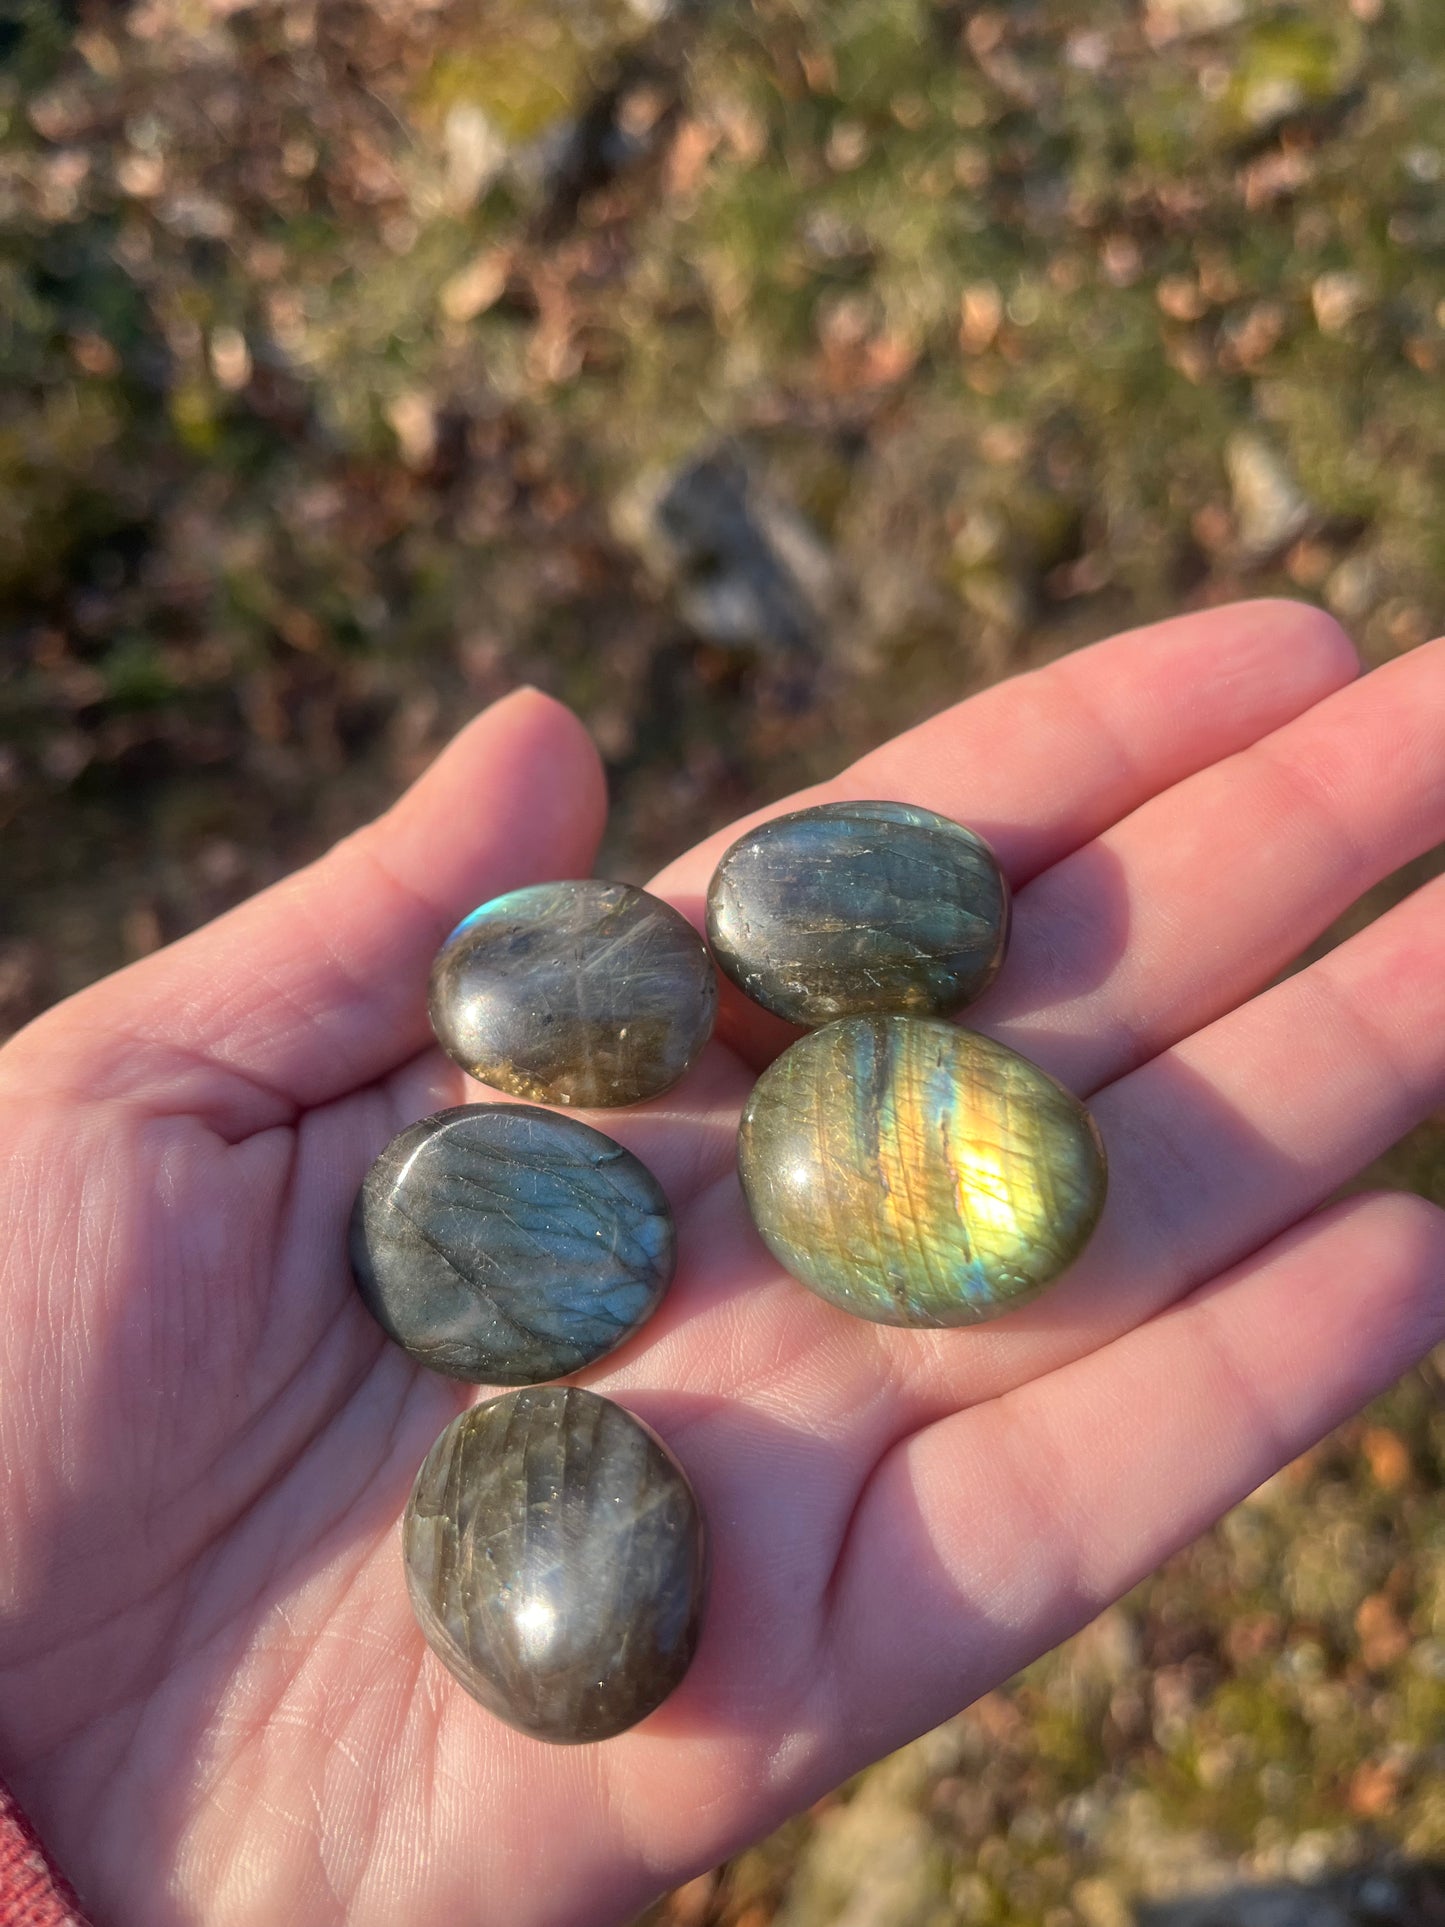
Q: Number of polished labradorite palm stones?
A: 5